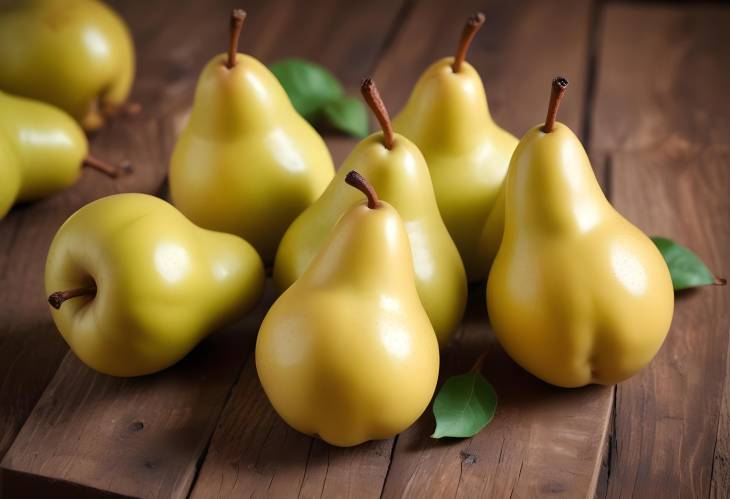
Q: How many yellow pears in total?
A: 8